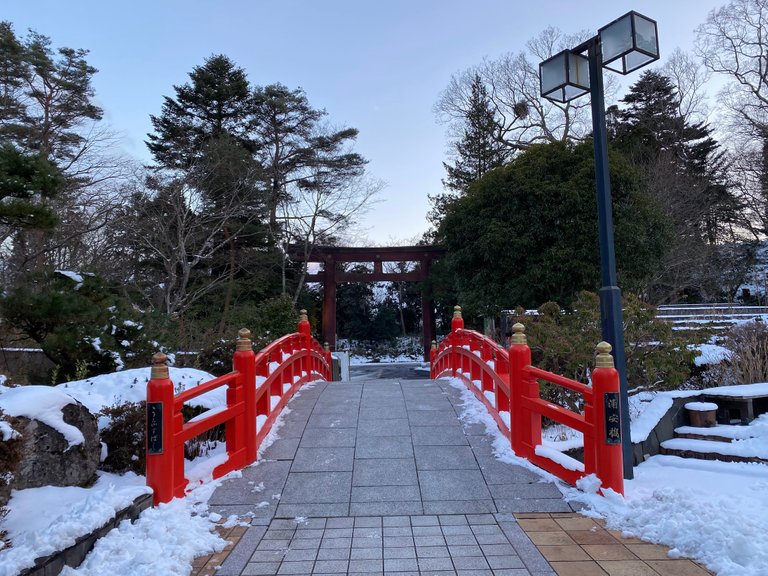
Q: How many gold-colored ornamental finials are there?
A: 8